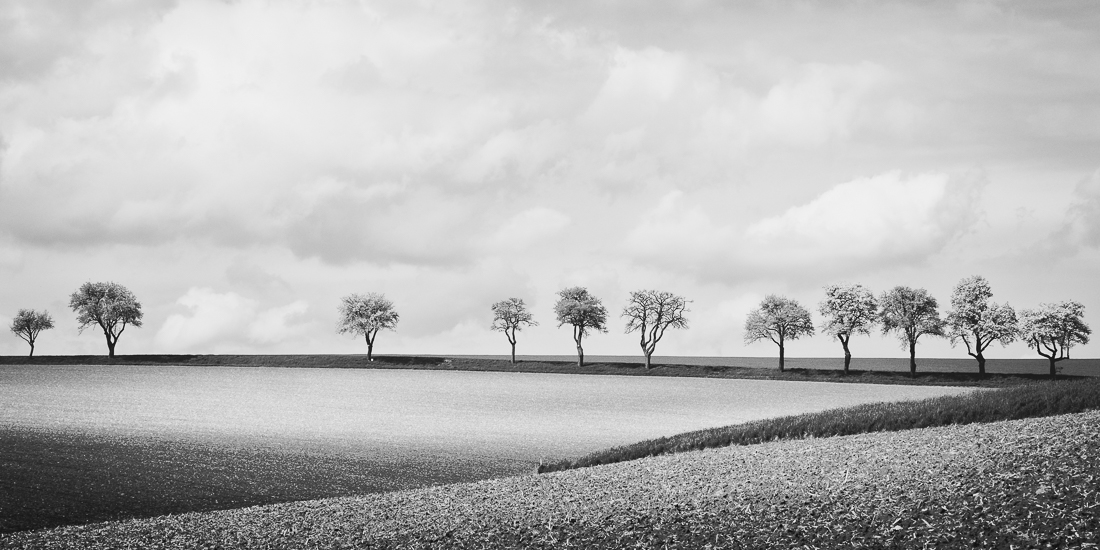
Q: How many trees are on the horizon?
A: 11